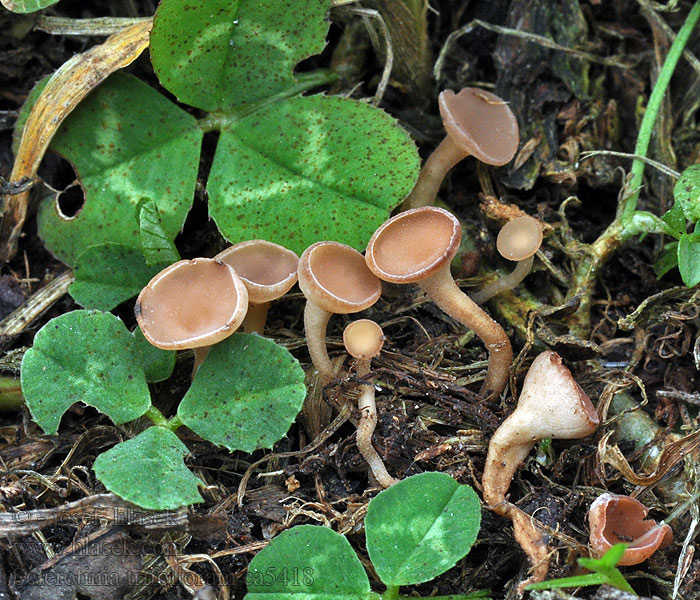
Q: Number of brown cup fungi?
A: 9